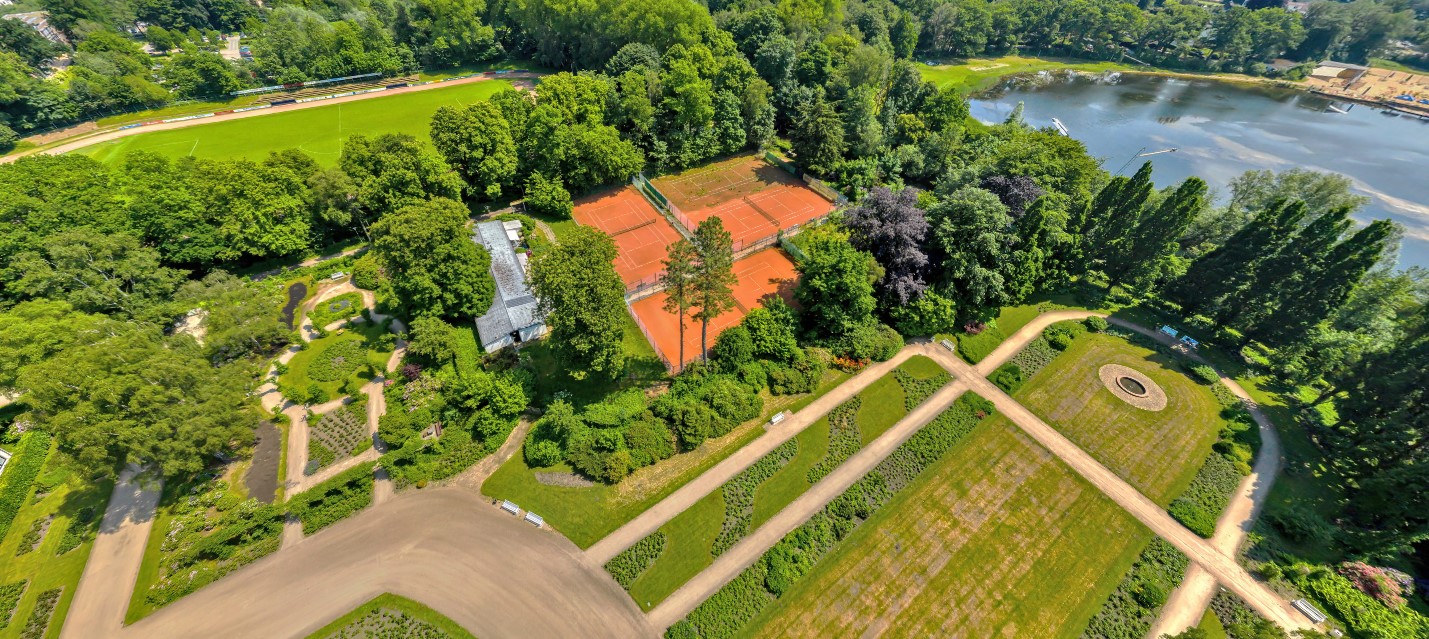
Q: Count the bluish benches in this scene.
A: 2